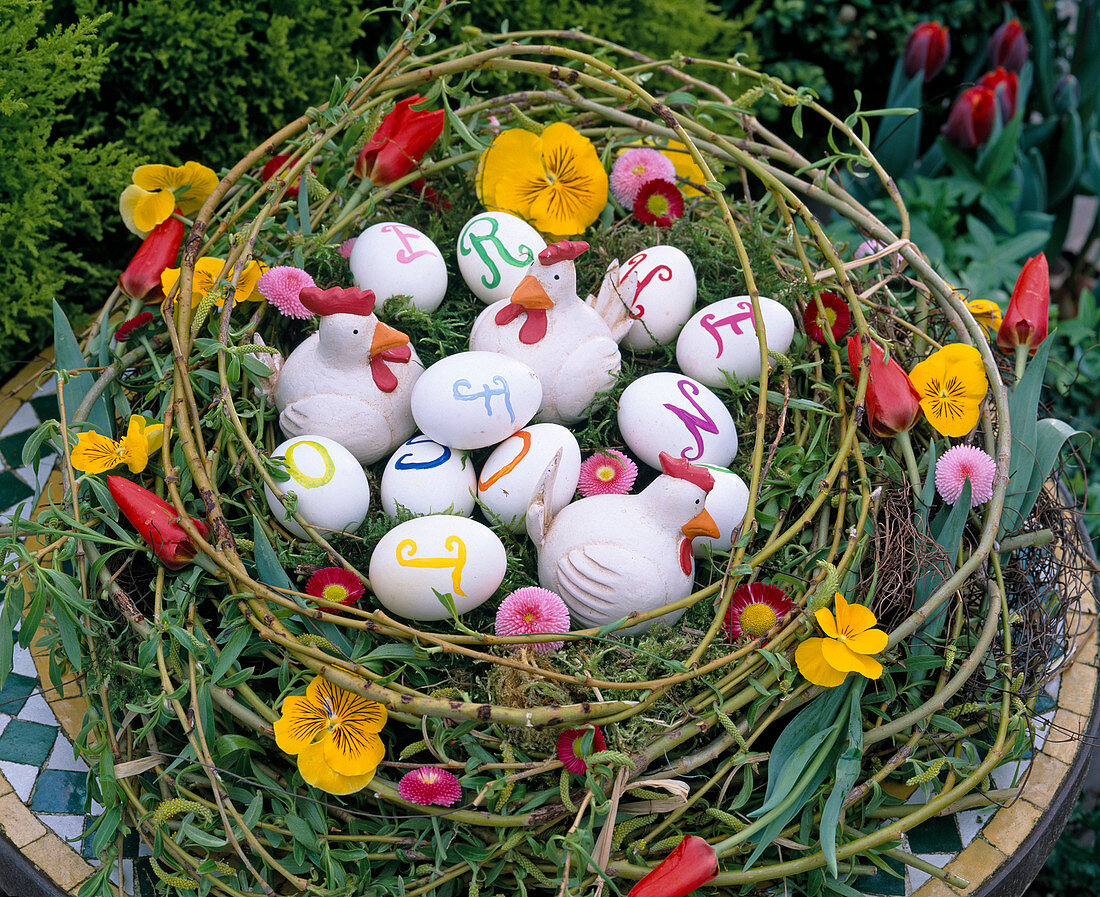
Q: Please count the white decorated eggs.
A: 11